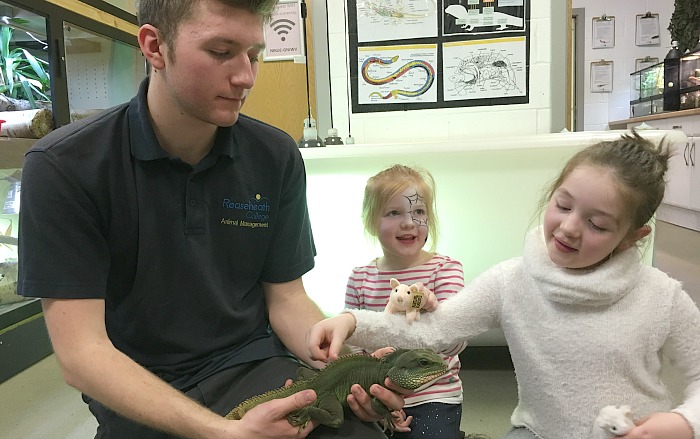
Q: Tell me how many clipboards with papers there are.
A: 4